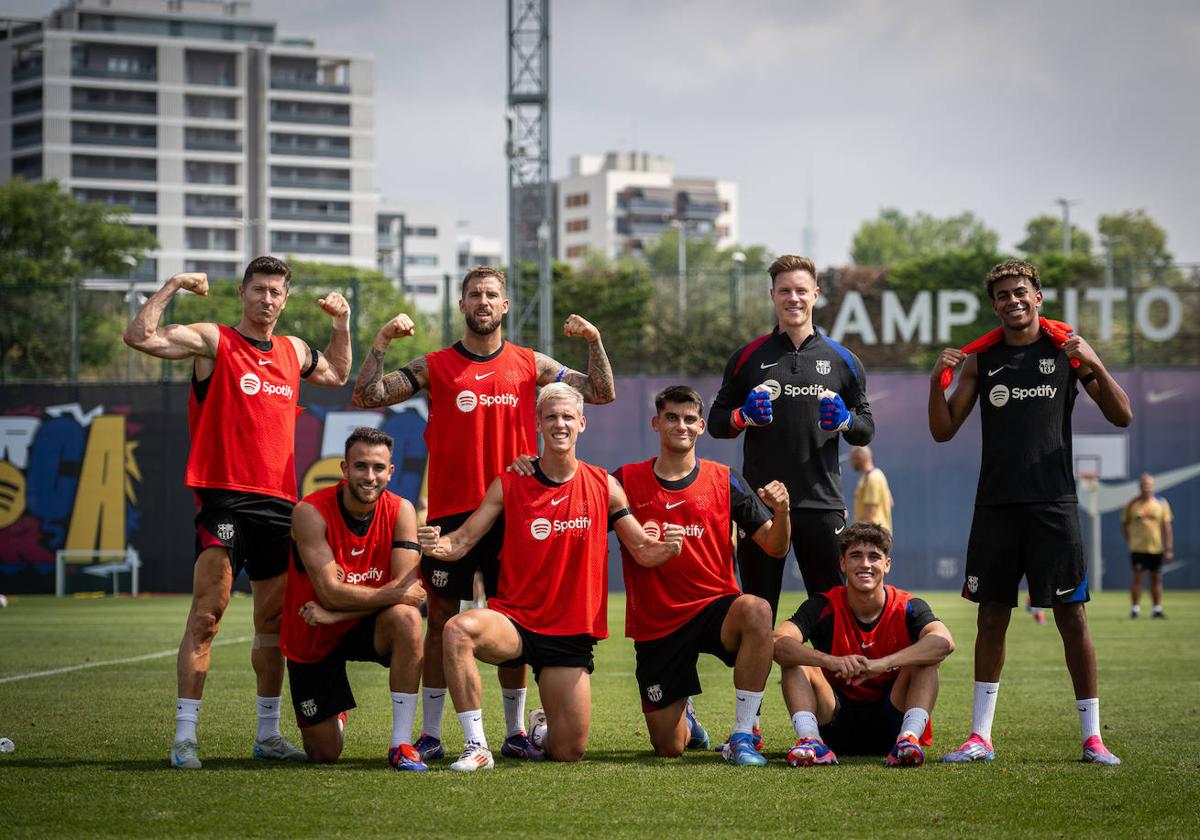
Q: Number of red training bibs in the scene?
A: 7